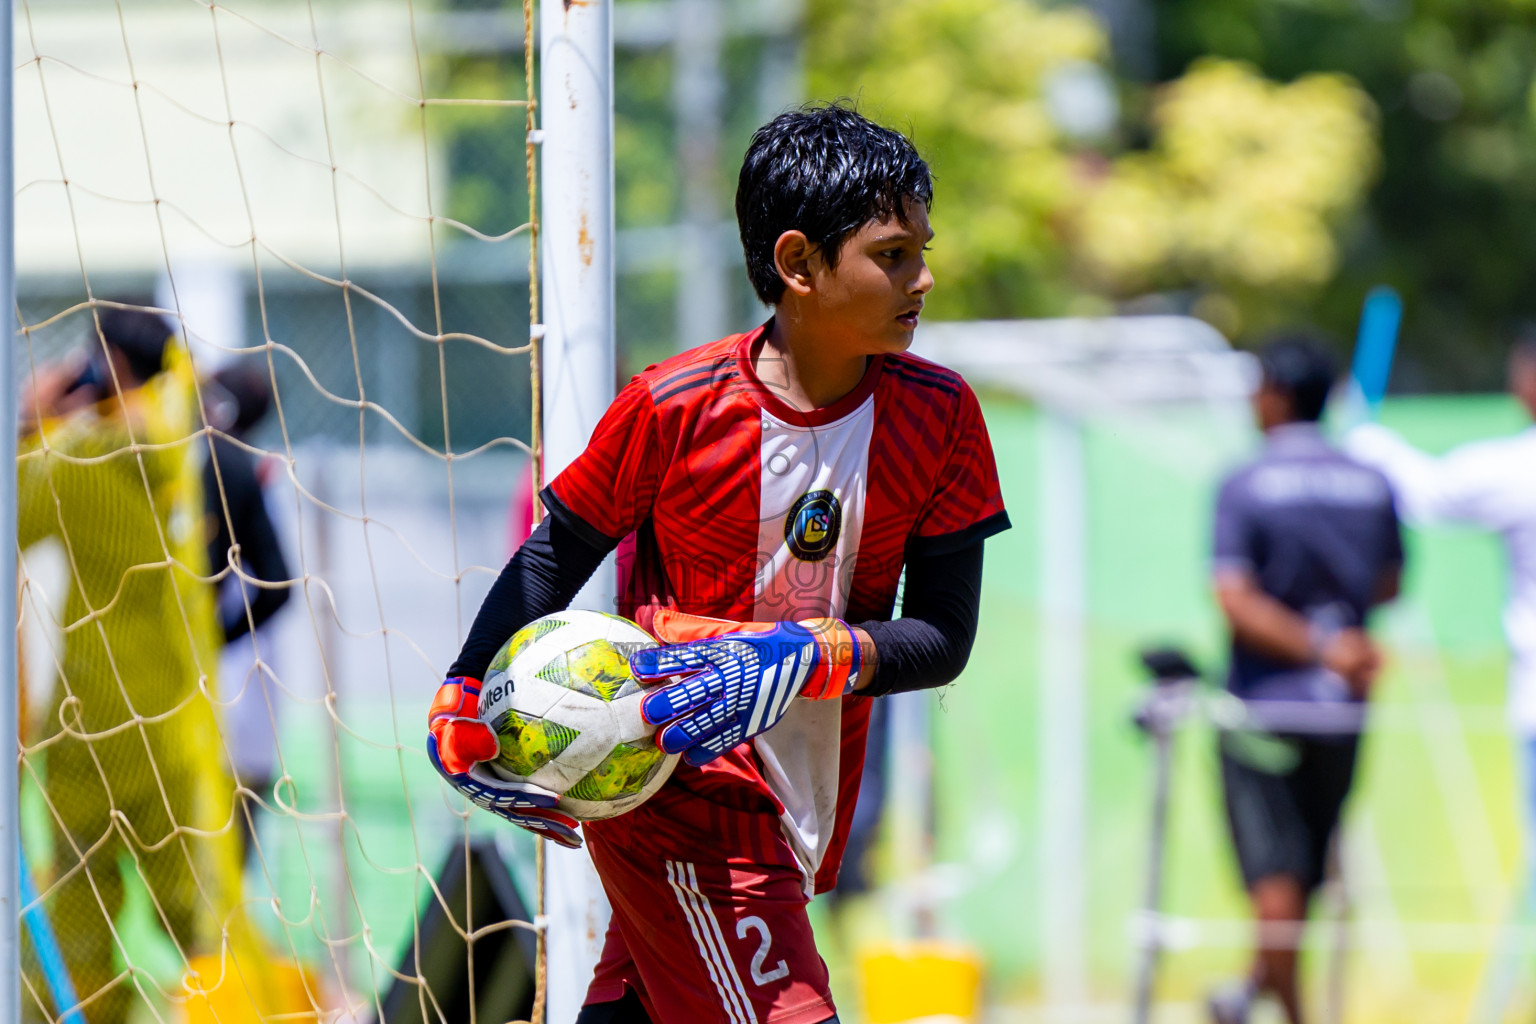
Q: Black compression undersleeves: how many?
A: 2